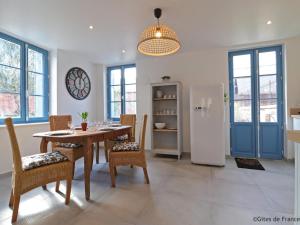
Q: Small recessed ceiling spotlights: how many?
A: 3